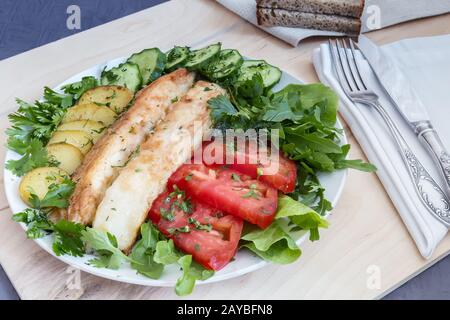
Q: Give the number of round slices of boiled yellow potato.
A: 6